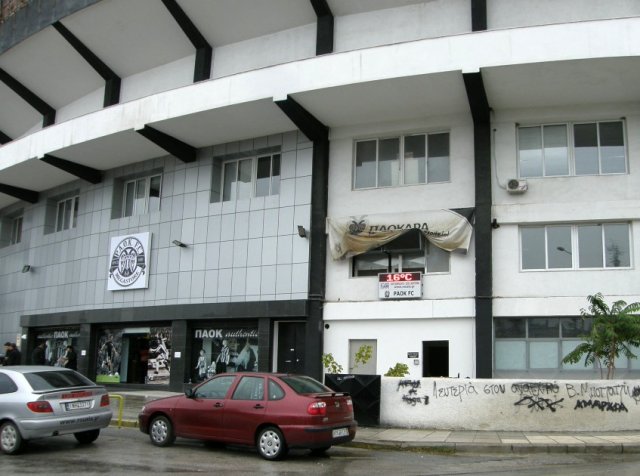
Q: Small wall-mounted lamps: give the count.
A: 3